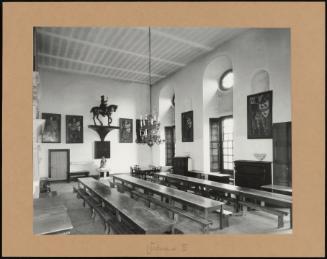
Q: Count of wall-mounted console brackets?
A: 1